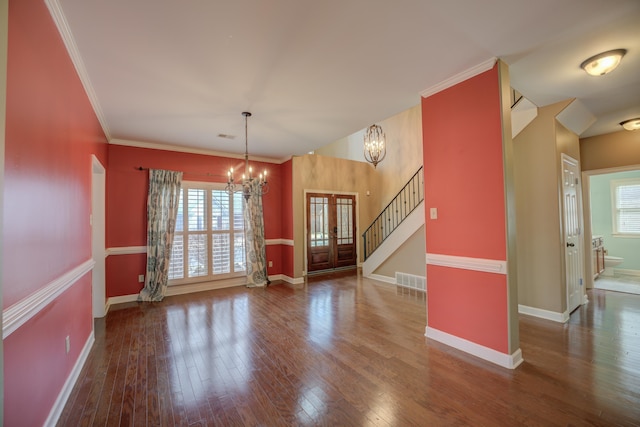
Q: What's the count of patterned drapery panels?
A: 2